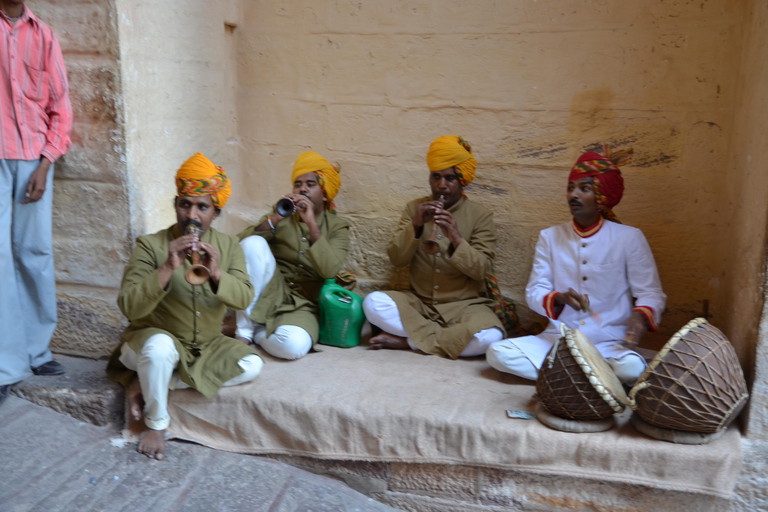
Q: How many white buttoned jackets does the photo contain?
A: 1